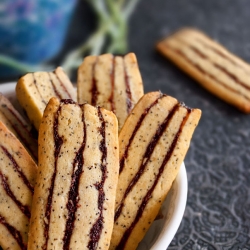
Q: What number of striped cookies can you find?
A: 7